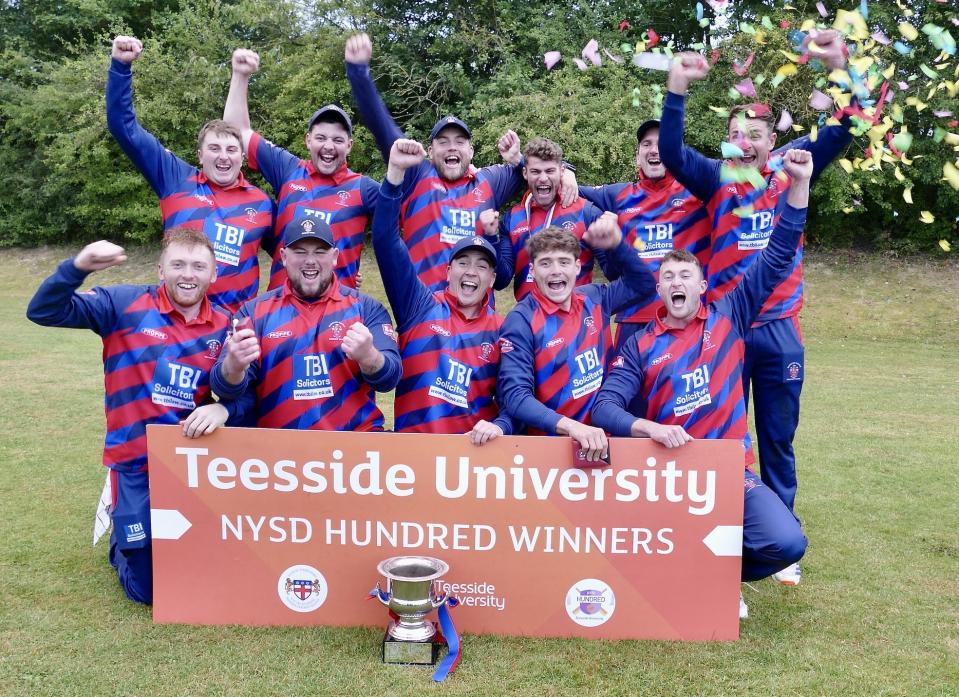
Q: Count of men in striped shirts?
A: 11